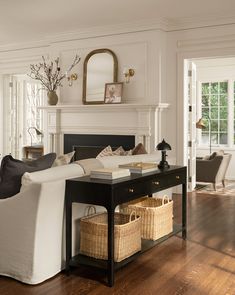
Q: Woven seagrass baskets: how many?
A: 2